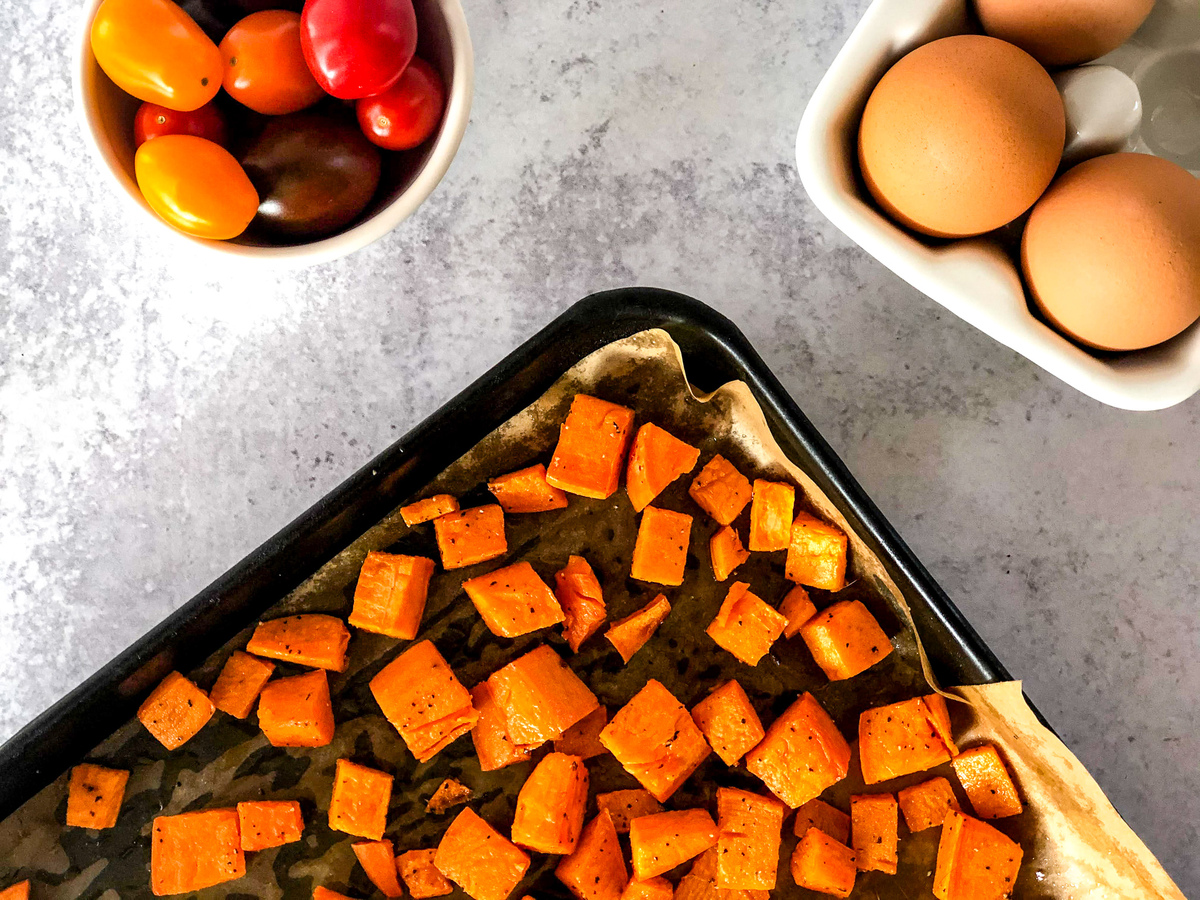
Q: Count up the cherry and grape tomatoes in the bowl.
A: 8